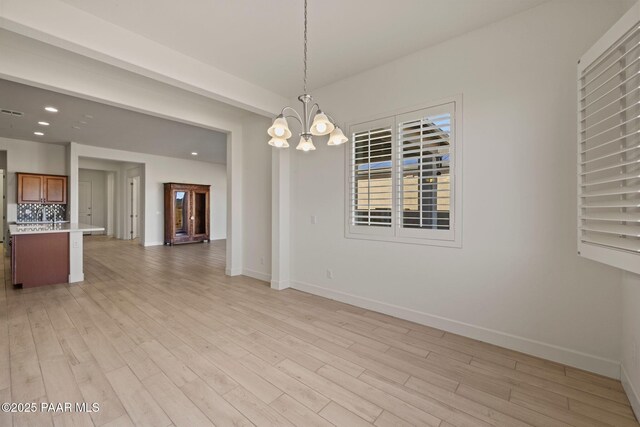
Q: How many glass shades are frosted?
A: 5